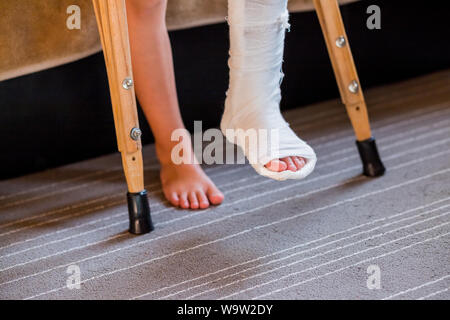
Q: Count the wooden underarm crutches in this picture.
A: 2